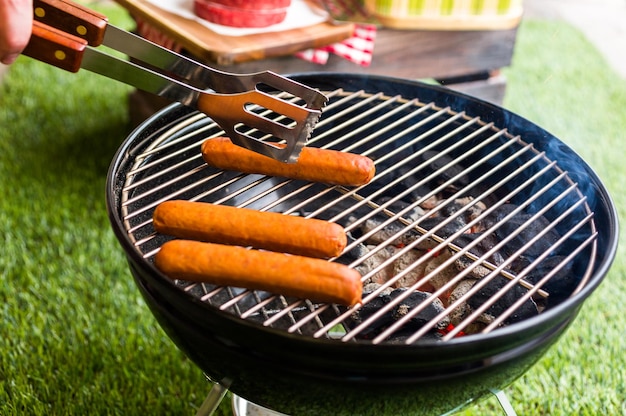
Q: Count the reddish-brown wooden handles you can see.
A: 2